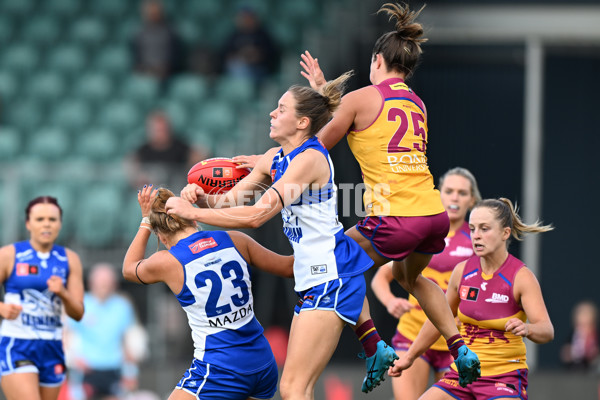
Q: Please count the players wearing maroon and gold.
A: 3